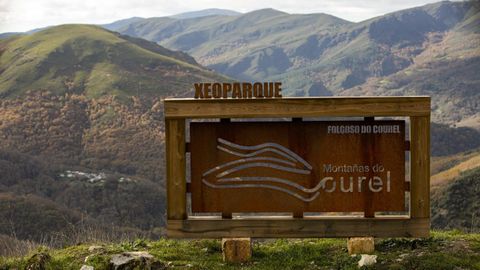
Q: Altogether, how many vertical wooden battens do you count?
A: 2